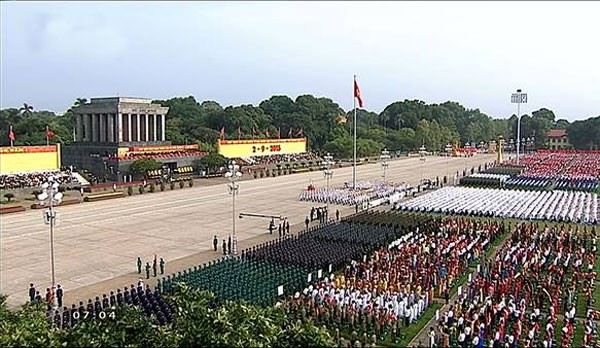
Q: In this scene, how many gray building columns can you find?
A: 11